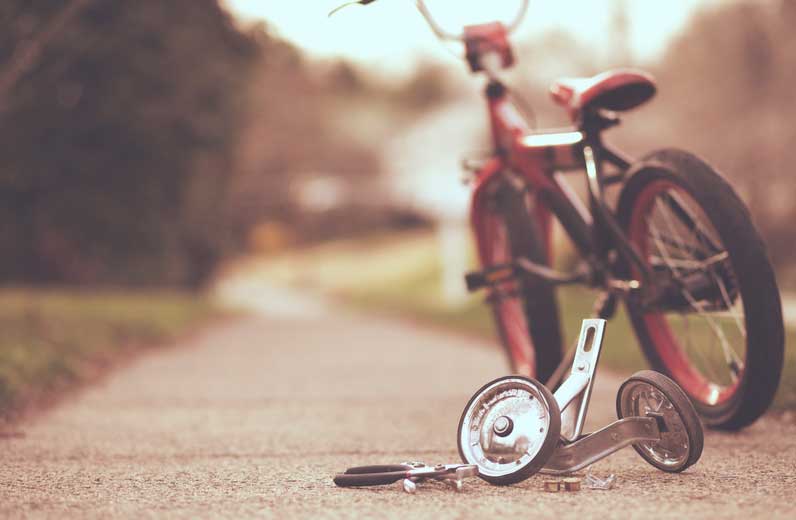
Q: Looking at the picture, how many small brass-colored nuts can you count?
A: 2